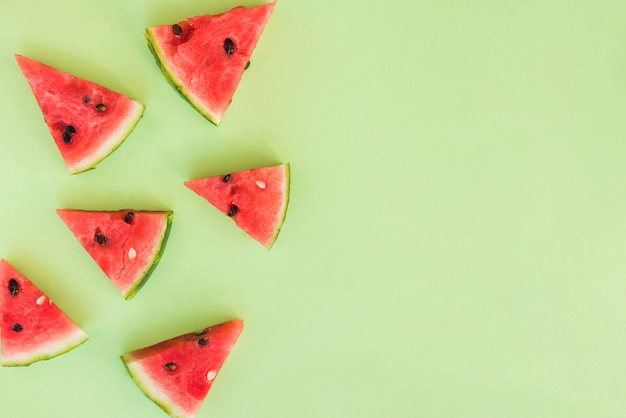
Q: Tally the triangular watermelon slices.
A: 6